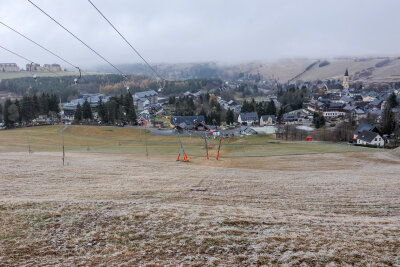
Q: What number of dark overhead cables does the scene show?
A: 4